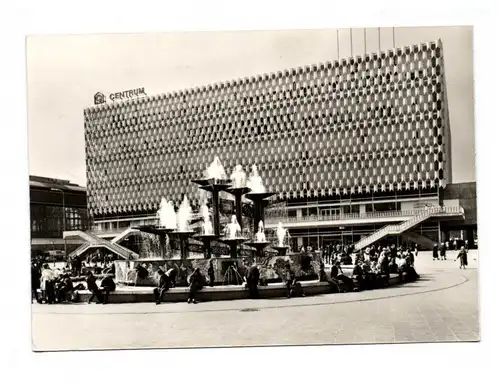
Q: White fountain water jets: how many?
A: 9